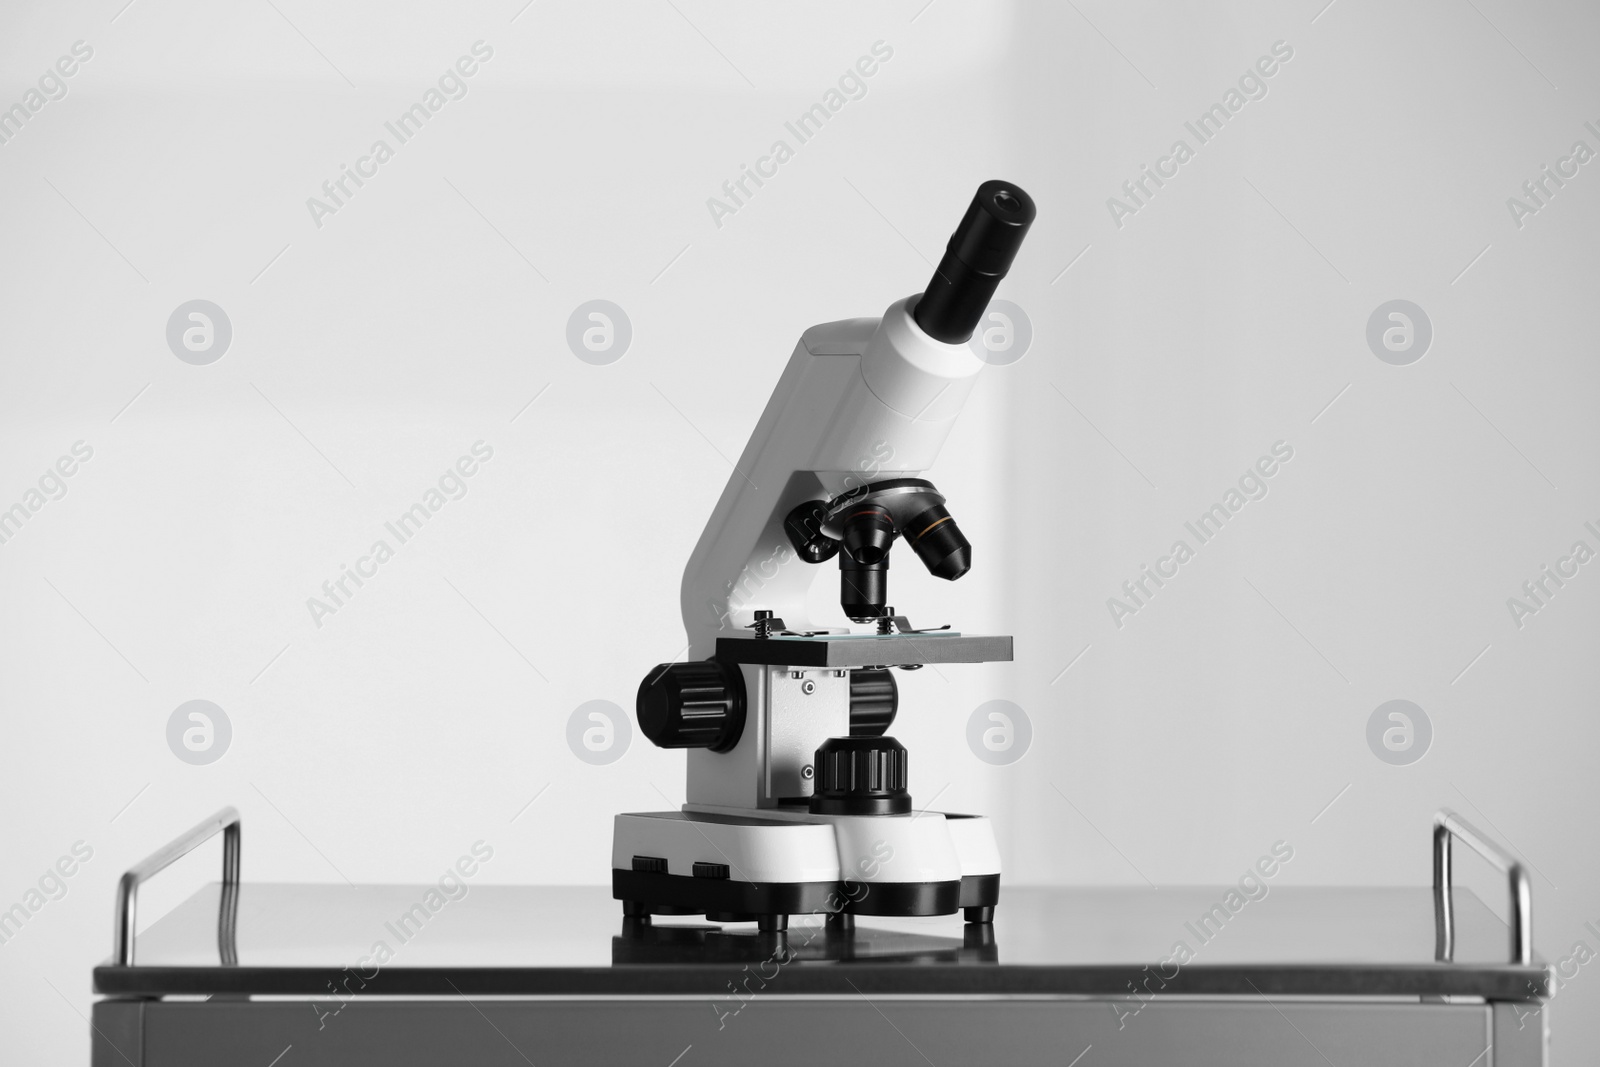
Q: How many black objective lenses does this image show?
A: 3